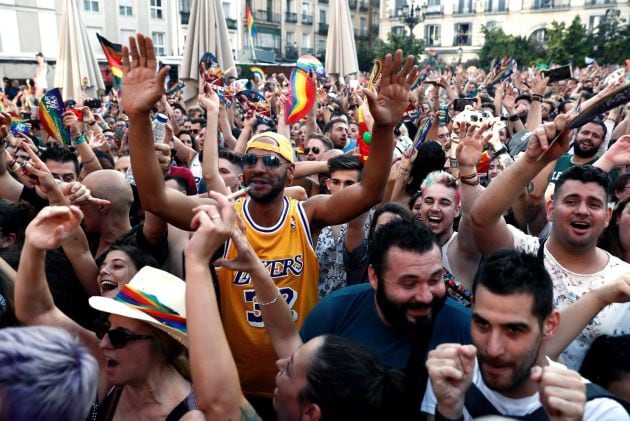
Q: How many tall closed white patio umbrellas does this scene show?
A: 3